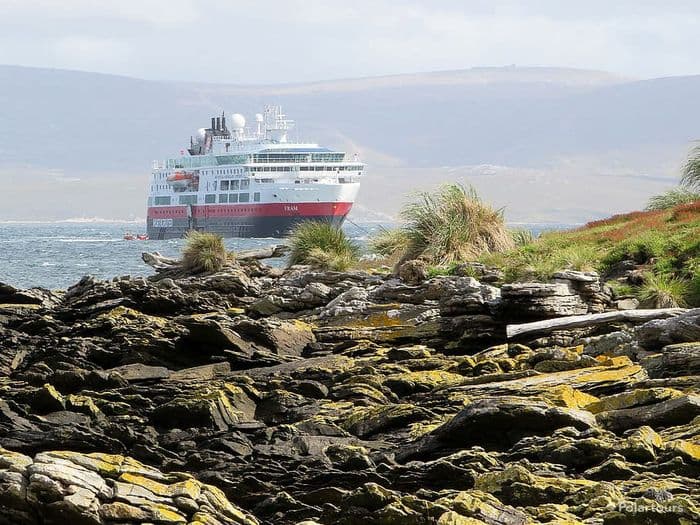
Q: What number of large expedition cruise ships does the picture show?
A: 1